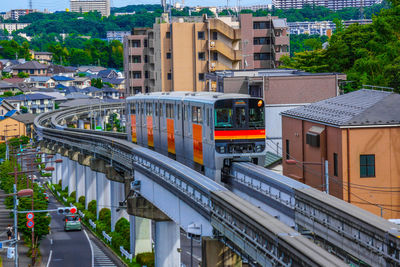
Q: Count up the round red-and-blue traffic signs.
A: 2